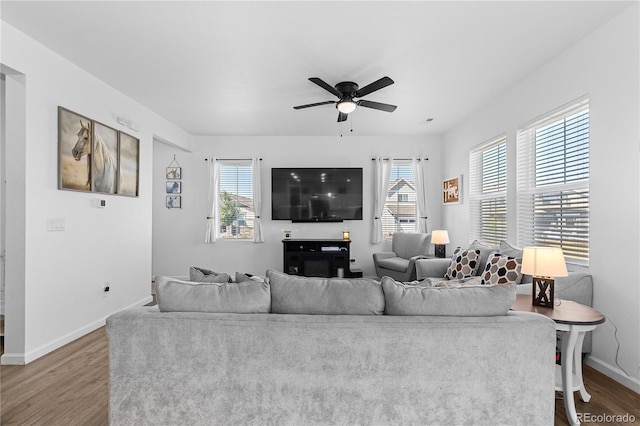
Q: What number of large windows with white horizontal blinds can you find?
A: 2